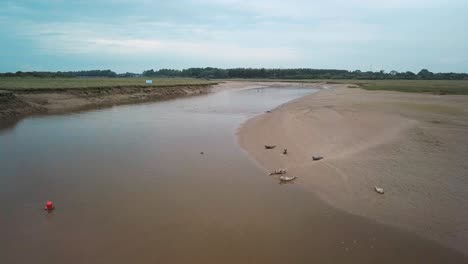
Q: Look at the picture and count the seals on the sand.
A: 6